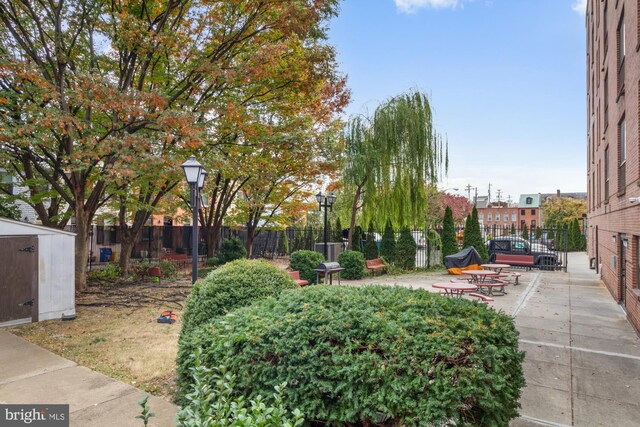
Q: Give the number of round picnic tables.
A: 3